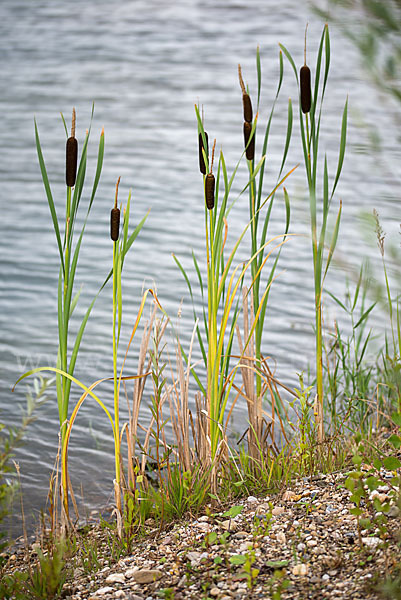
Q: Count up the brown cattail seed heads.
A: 7